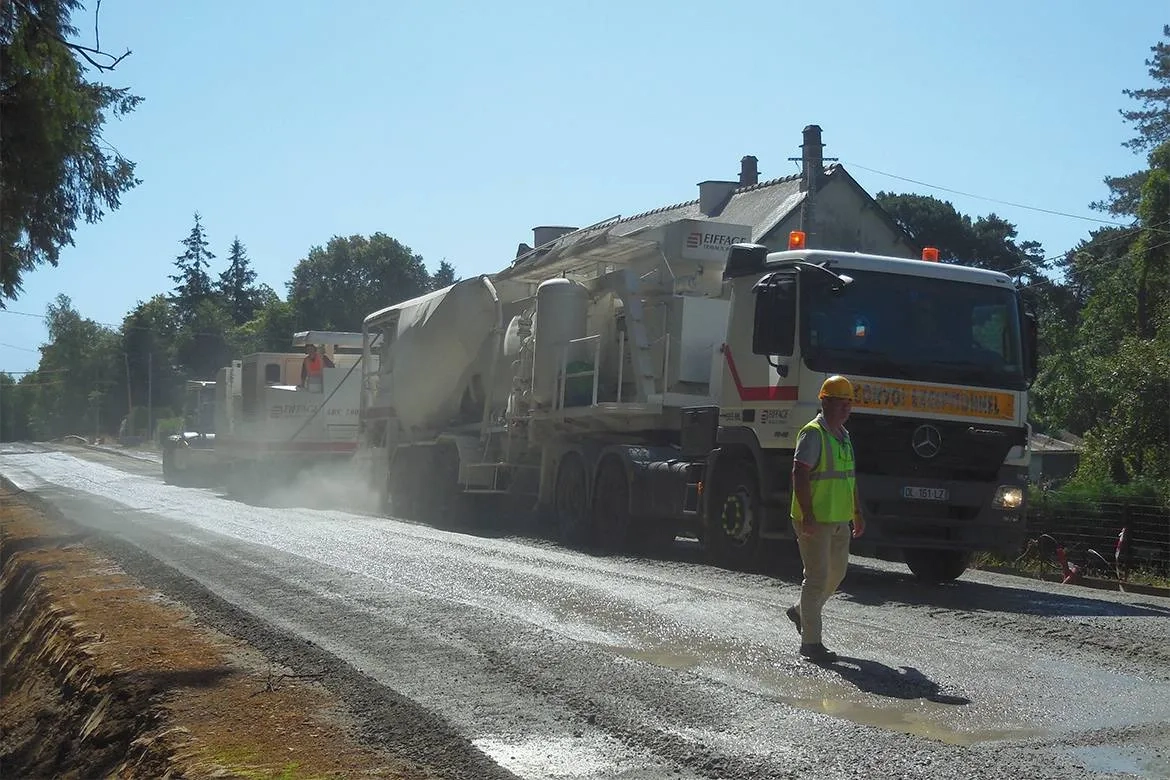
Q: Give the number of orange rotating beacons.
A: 2